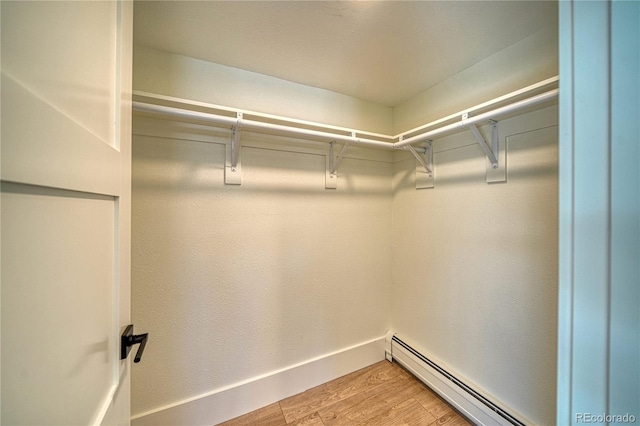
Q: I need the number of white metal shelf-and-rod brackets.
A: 4